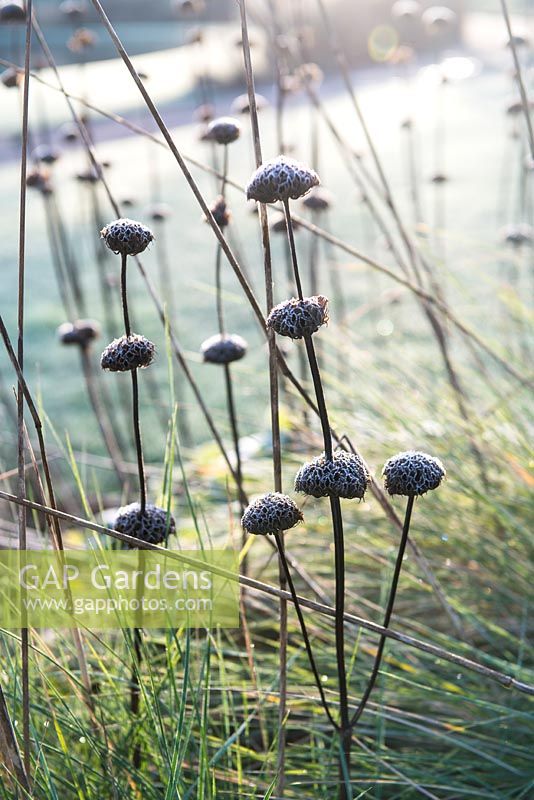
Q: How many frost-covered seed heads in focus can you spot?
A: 8